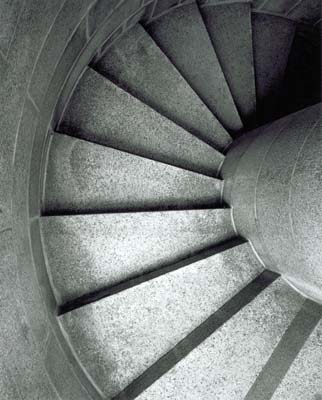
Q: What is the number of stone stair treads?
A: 10